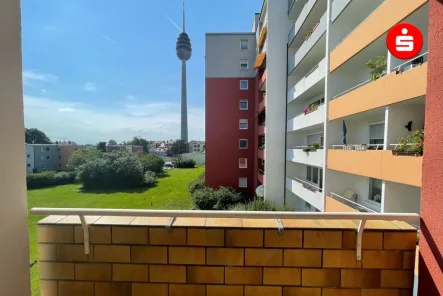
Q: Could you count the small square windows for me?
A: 8